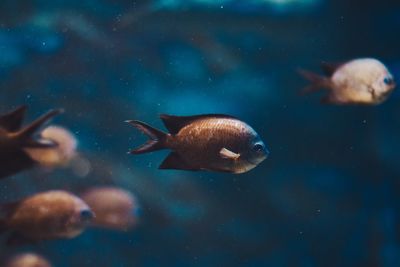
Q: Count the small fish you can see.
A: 7